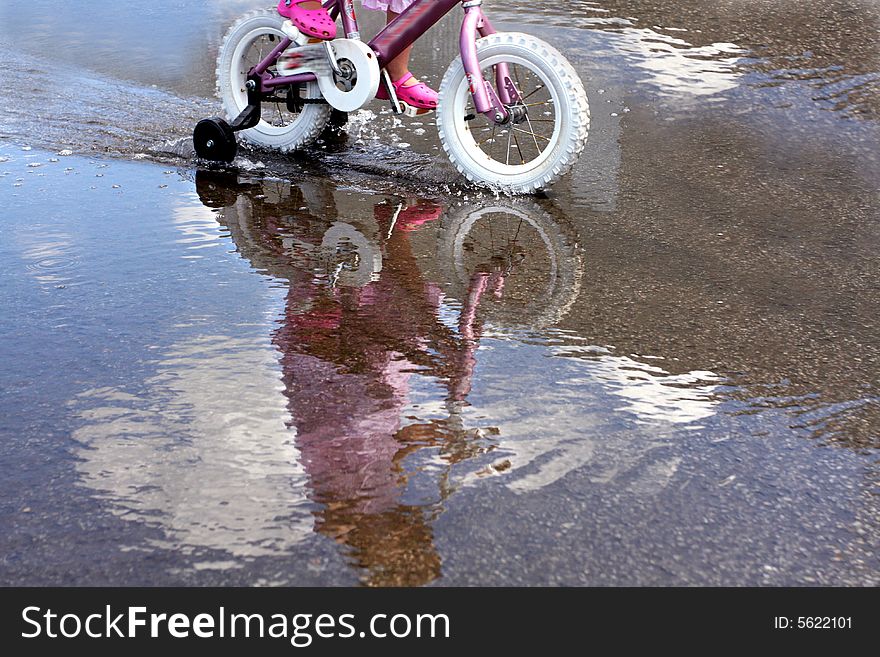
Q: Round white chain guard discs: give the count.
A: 1